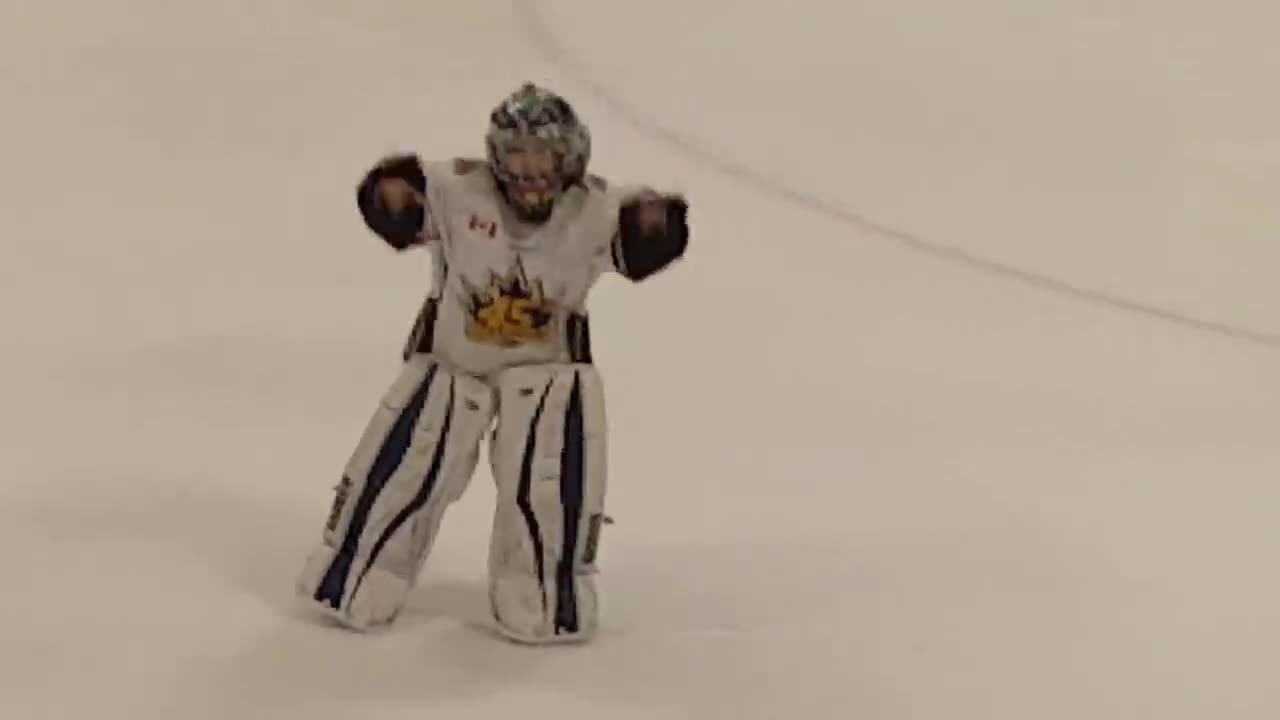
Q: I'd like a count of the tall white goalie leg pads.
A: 2